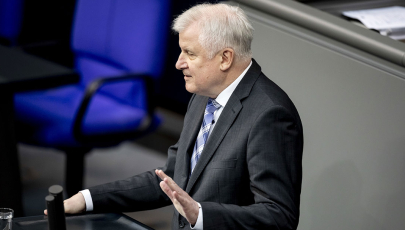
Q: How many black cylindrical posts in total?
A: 2